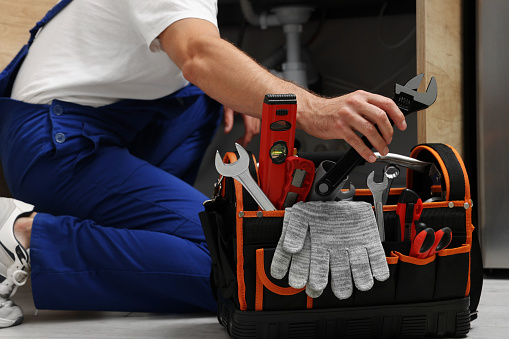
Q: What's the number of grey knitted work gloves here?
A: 2